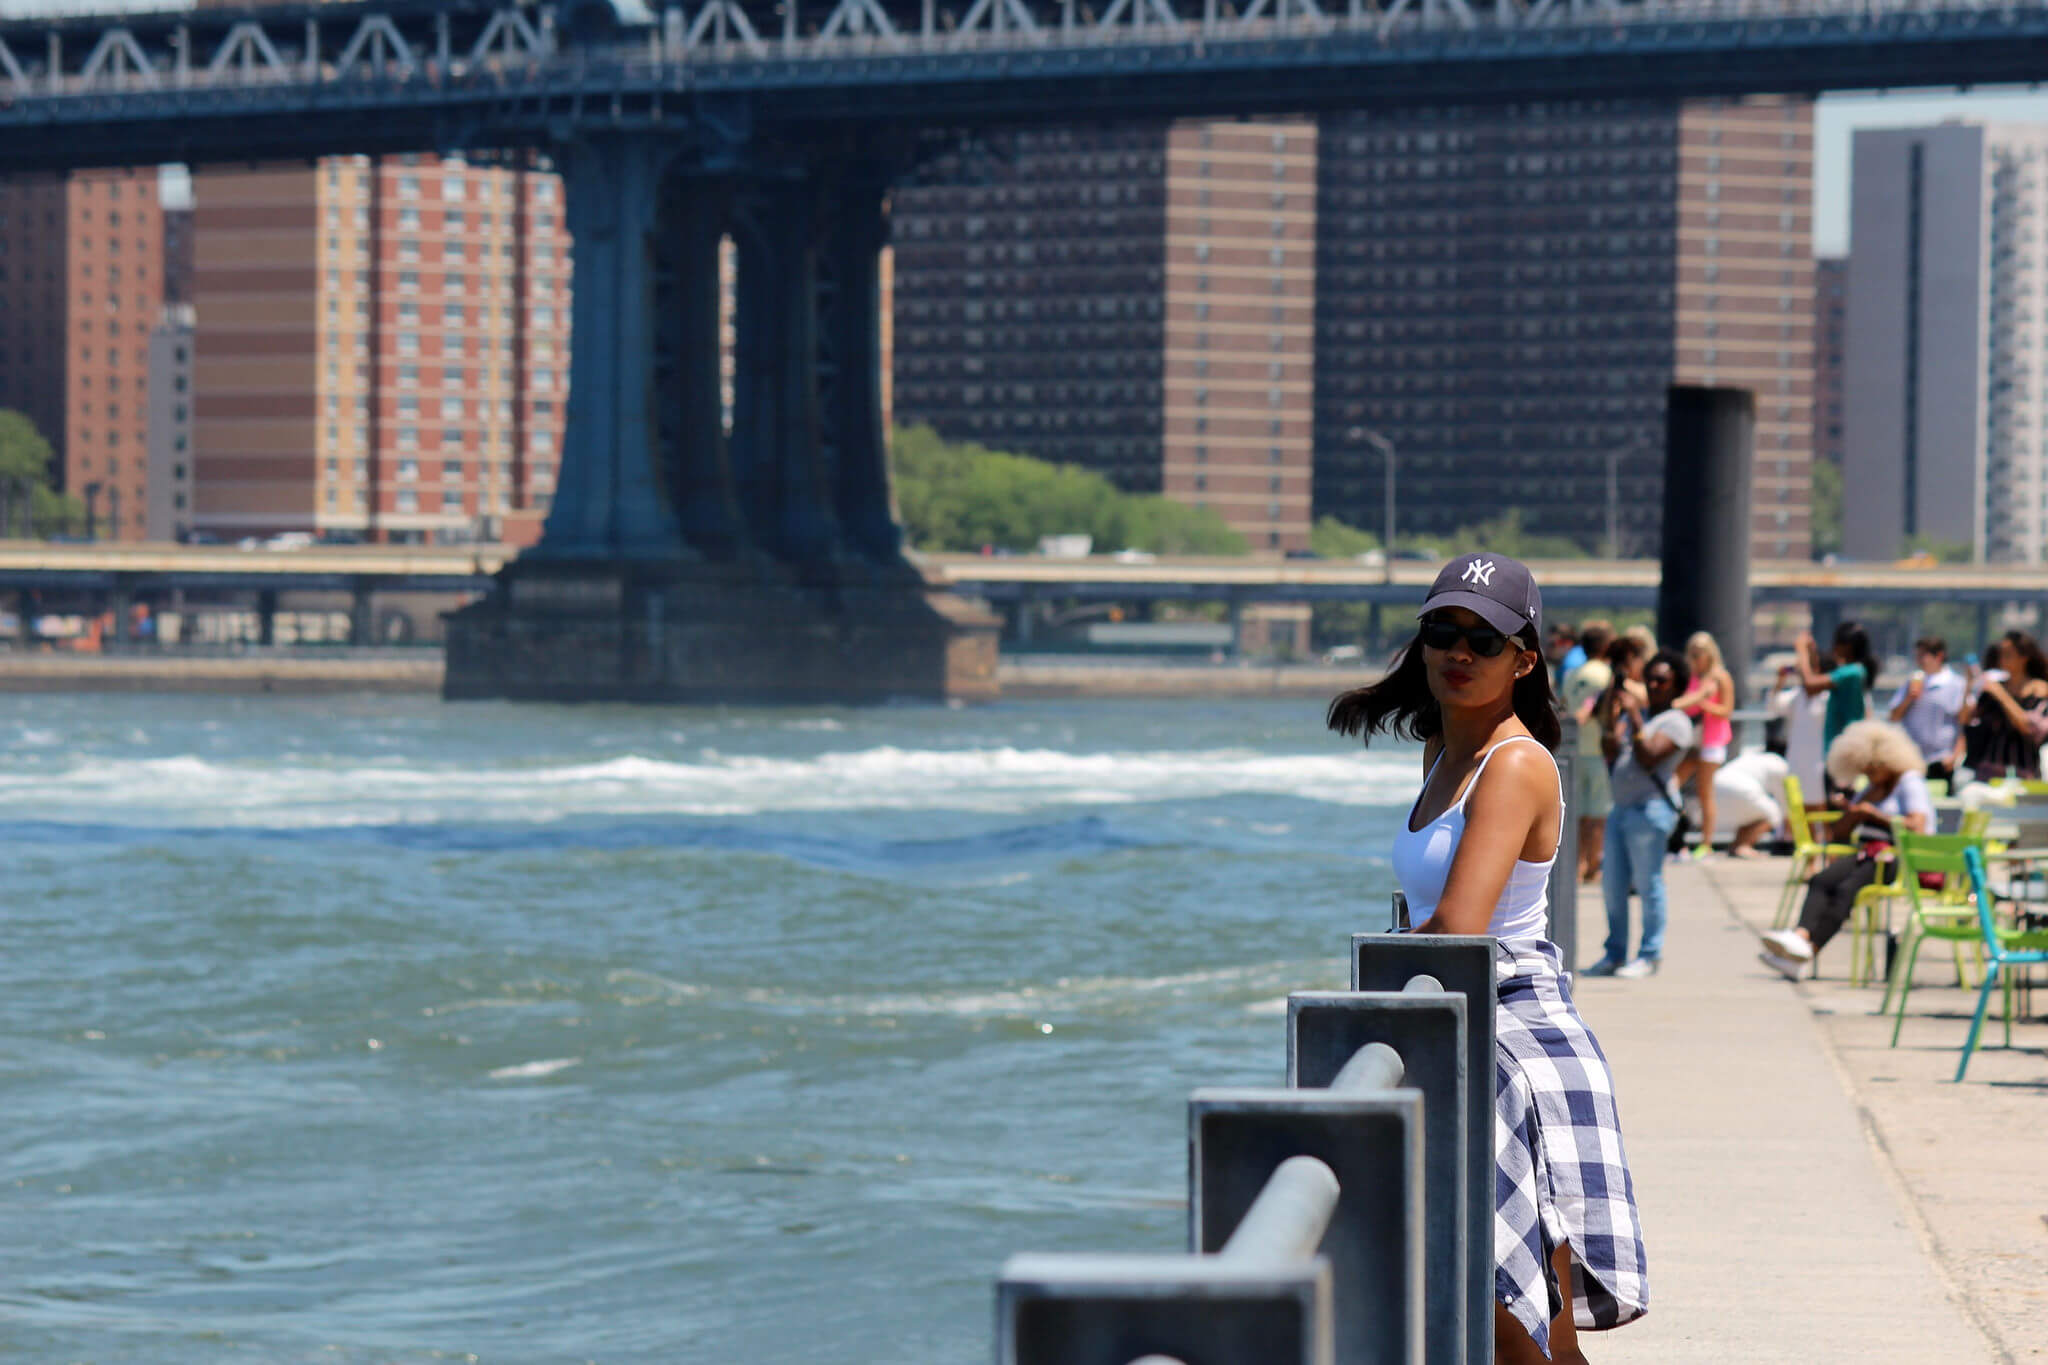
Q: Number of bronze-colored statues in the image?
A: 0